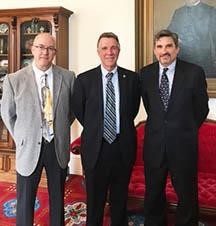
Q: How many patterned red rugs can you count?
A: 1